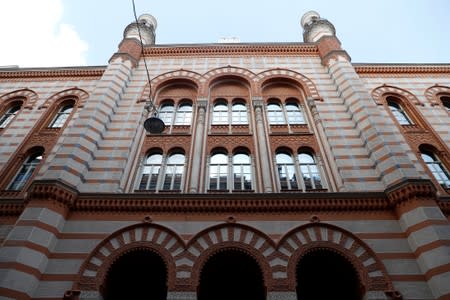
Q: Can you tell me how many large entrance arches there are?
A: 3